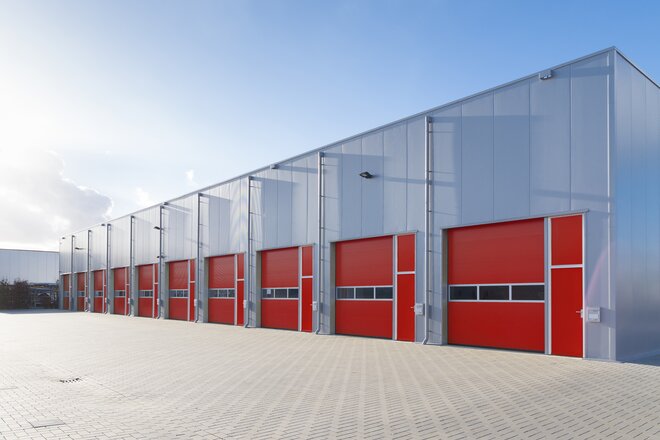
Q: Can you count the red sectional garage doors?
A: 10